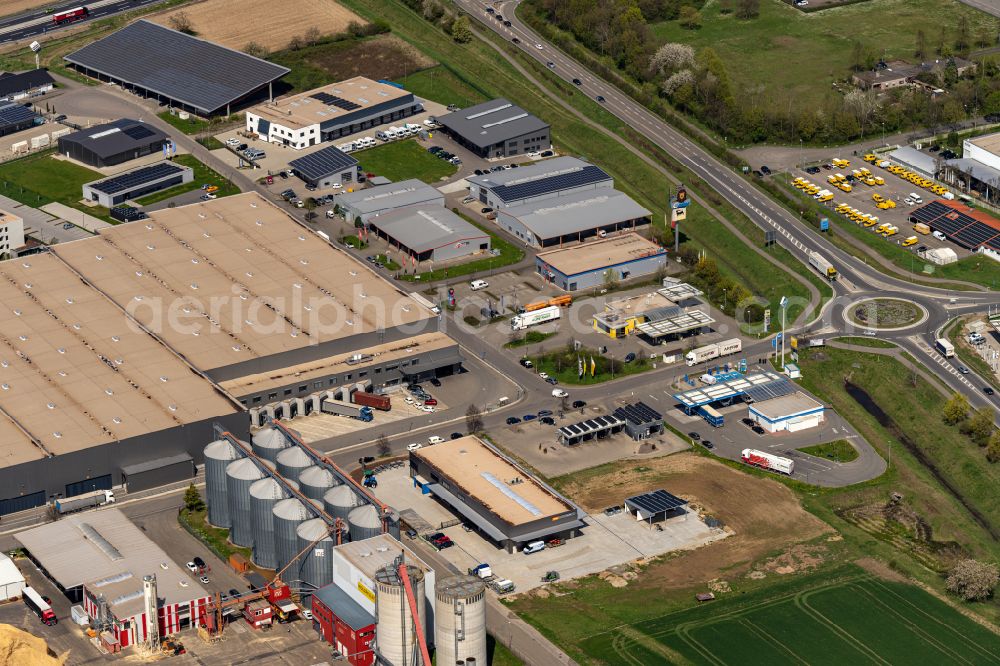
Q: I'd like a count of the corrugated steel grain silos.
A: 10